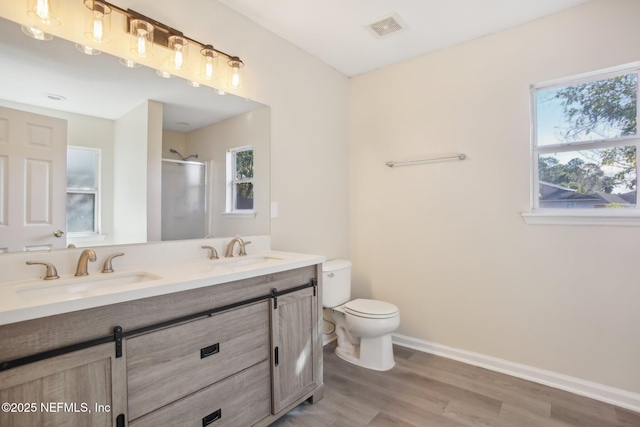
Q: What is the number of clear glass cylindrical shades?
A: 6